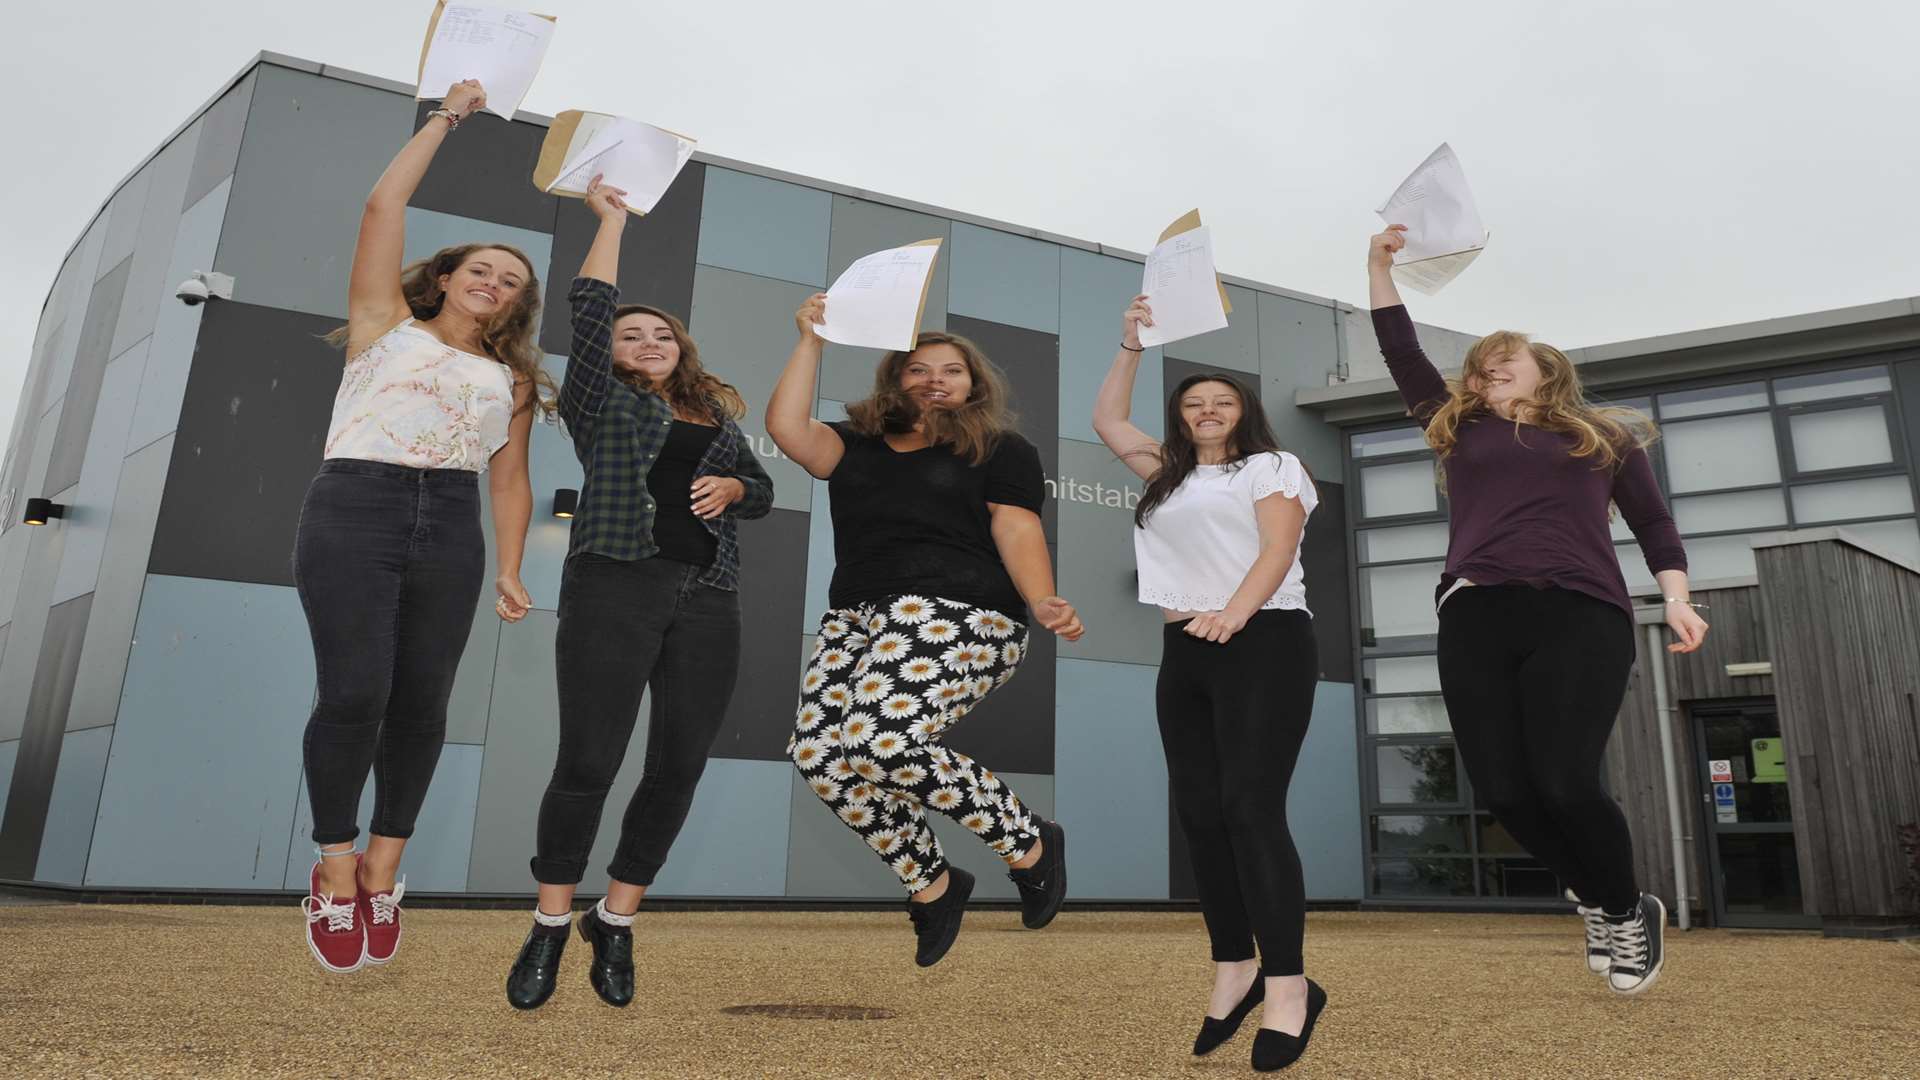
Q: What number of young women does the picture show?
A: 5